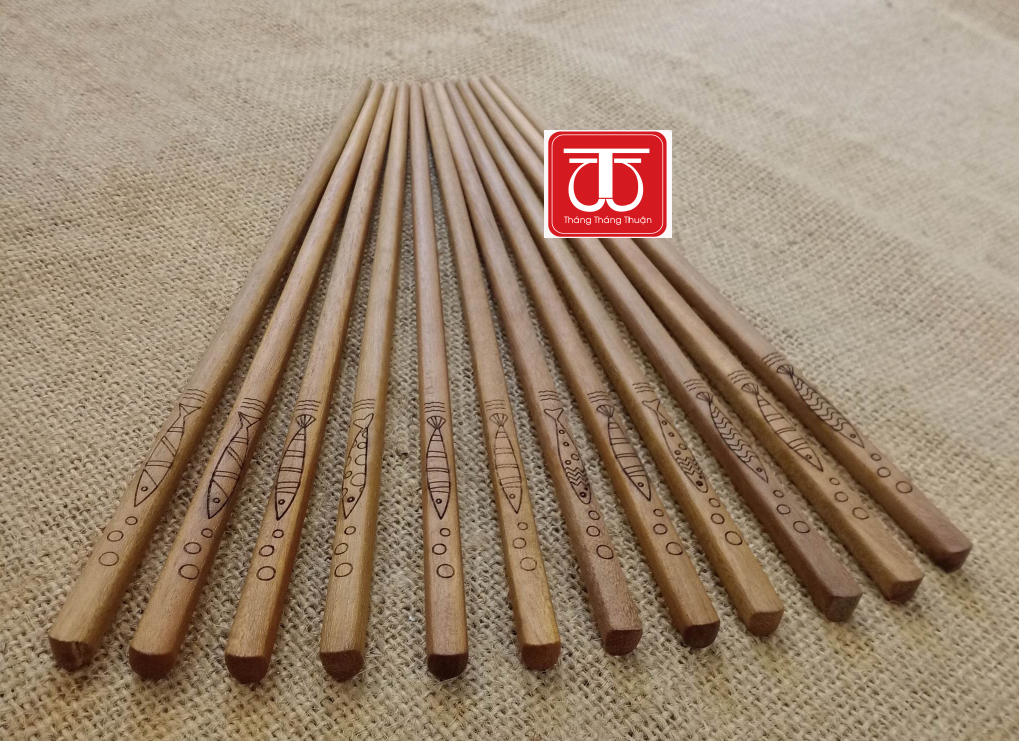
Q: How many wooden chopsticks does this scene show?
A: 12